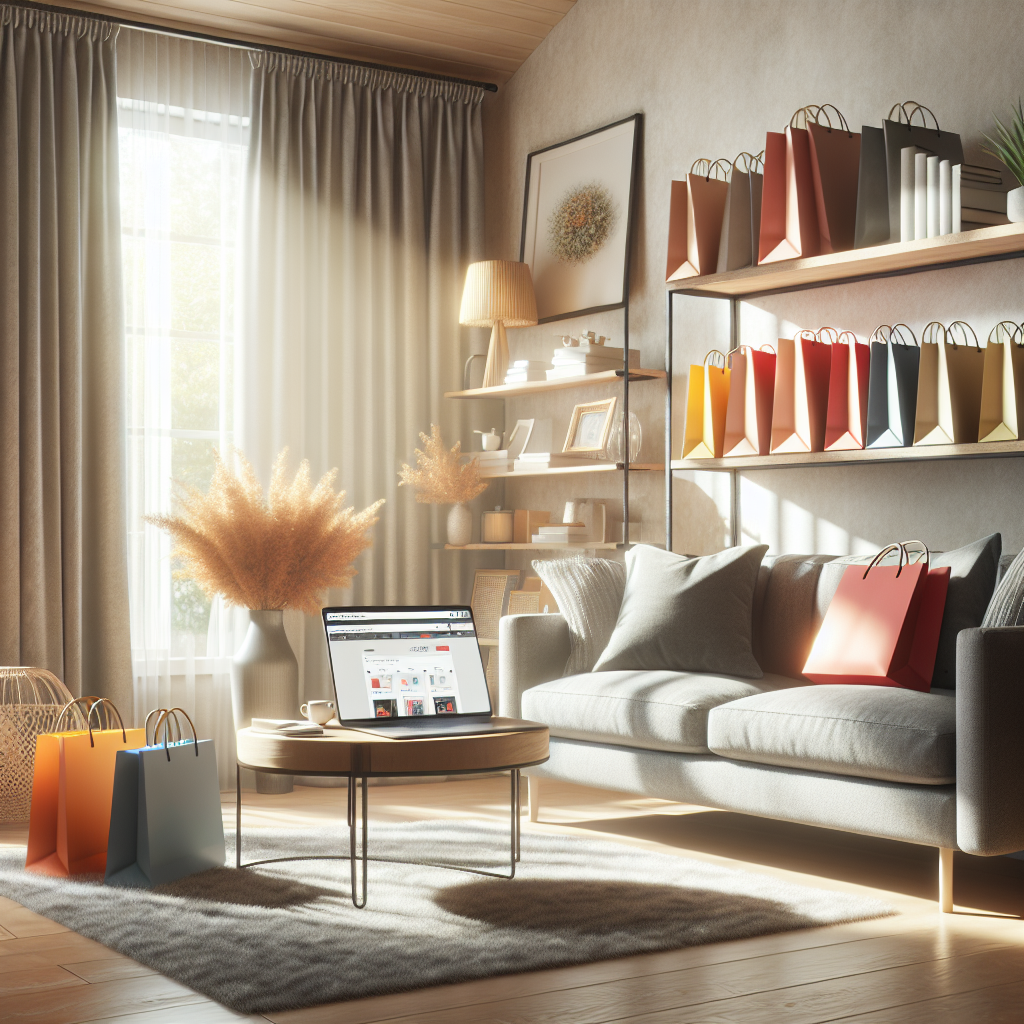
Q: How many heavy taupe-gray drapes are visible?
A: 2